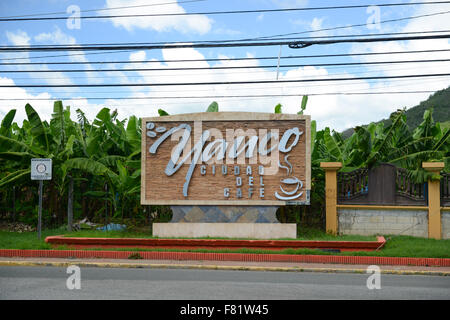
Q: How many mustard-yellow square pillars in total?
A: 2